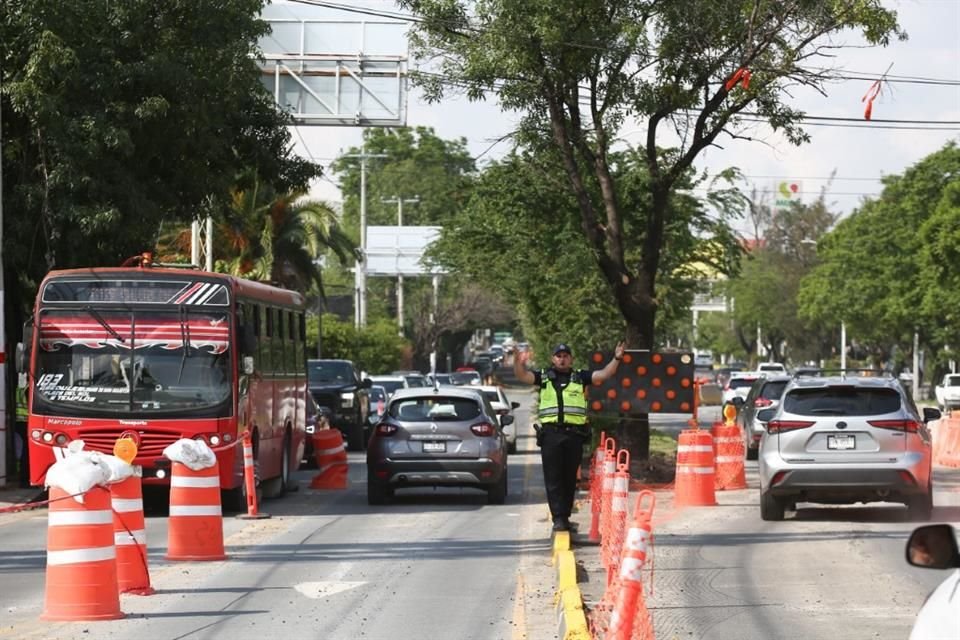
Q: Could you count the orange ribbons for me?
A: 2